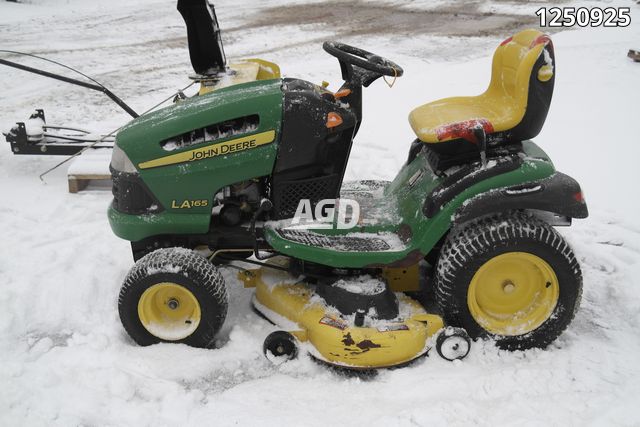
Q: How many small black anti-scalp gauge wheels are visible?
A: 2